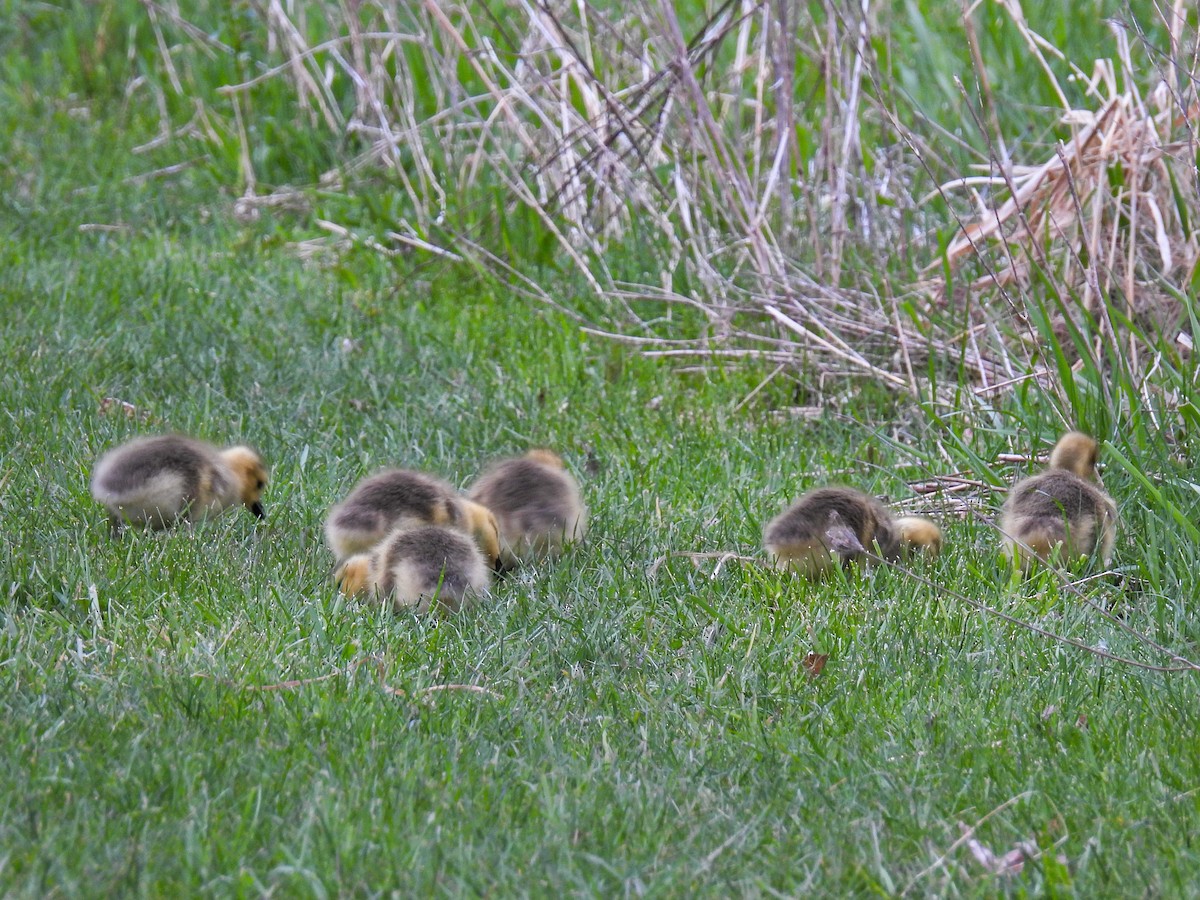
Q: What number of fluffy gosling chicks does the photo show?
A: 6